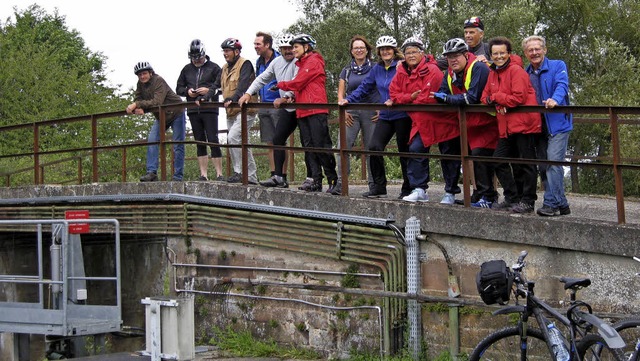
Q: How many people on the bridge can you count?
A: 13